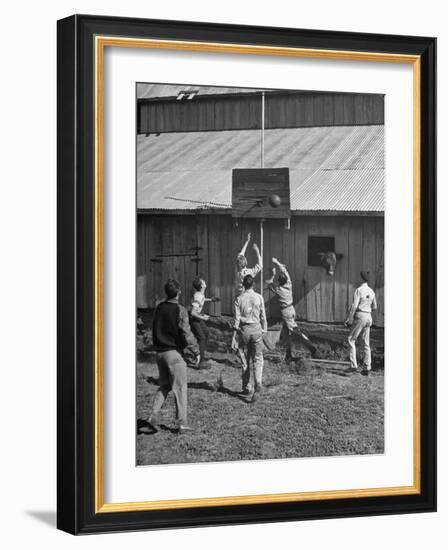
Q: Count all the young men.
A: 6